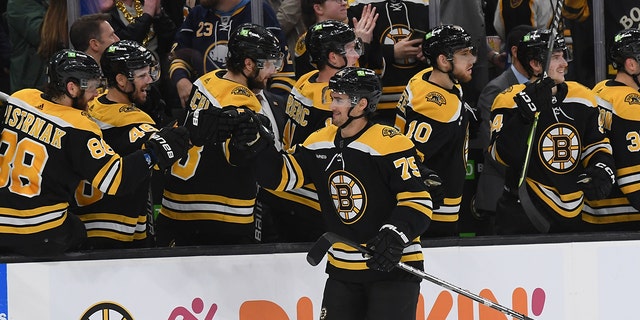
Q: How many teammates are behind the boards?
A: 7